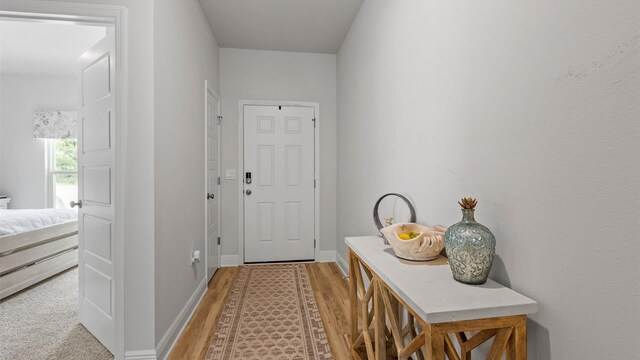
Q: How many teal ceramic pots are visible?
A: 1